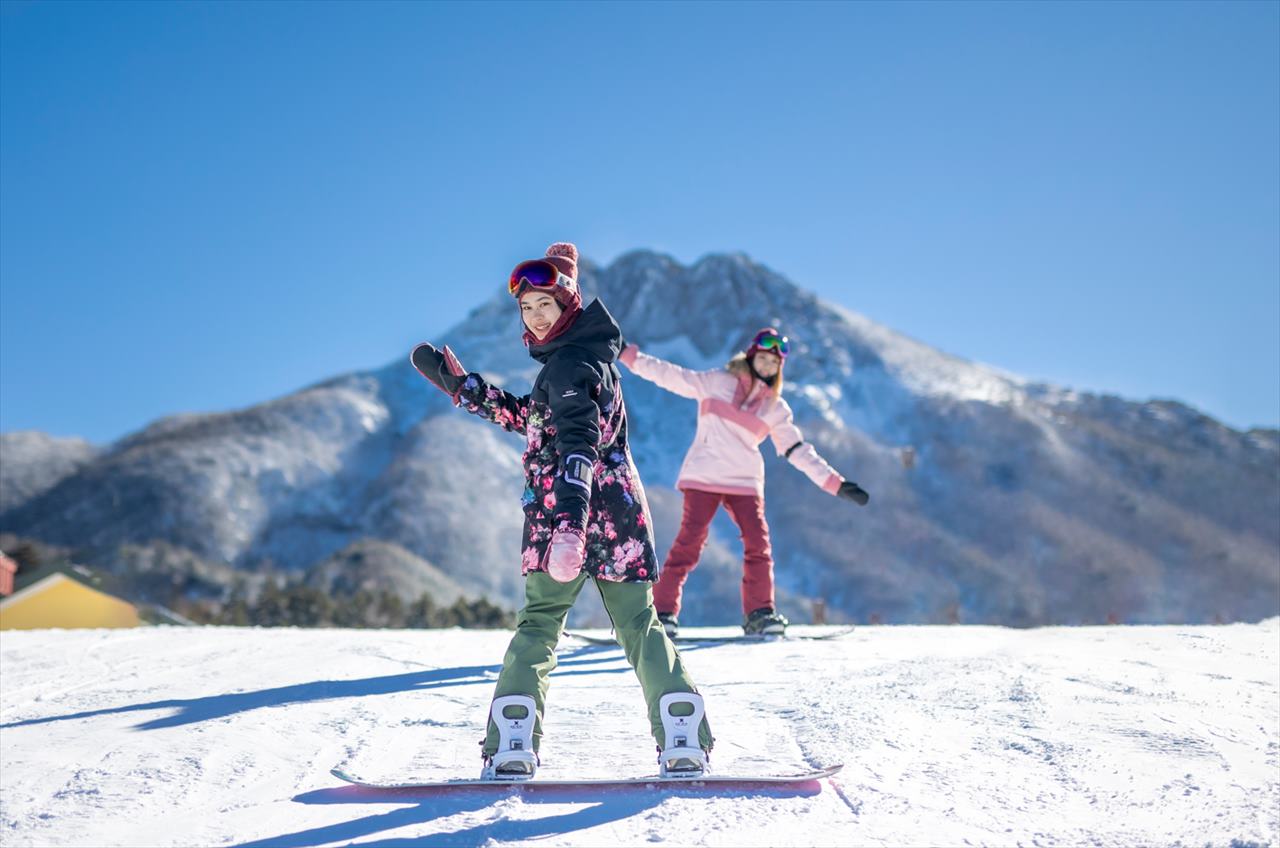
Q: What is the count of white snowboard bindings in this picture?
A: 2